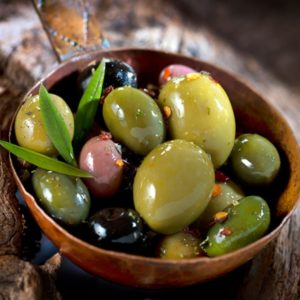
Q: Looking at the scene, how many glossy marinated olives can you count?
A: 13